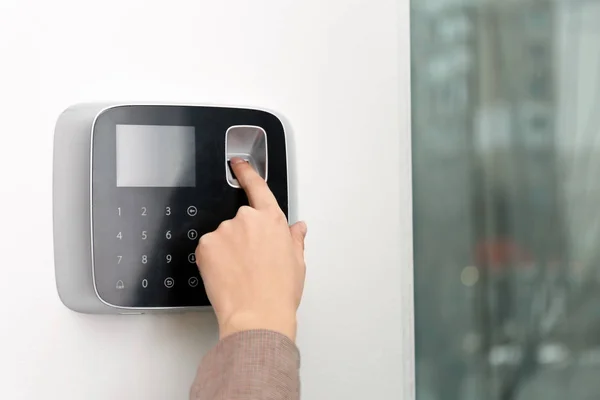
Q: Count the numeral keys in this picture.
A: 10